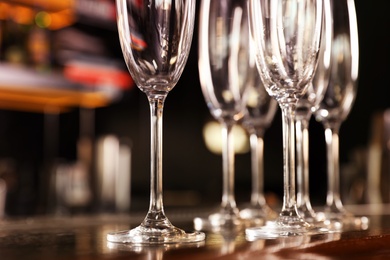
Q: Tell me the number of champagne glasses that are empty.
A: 6